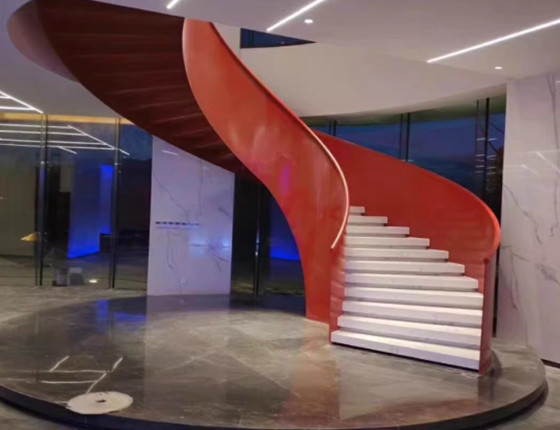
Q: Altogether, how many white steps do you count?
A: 11